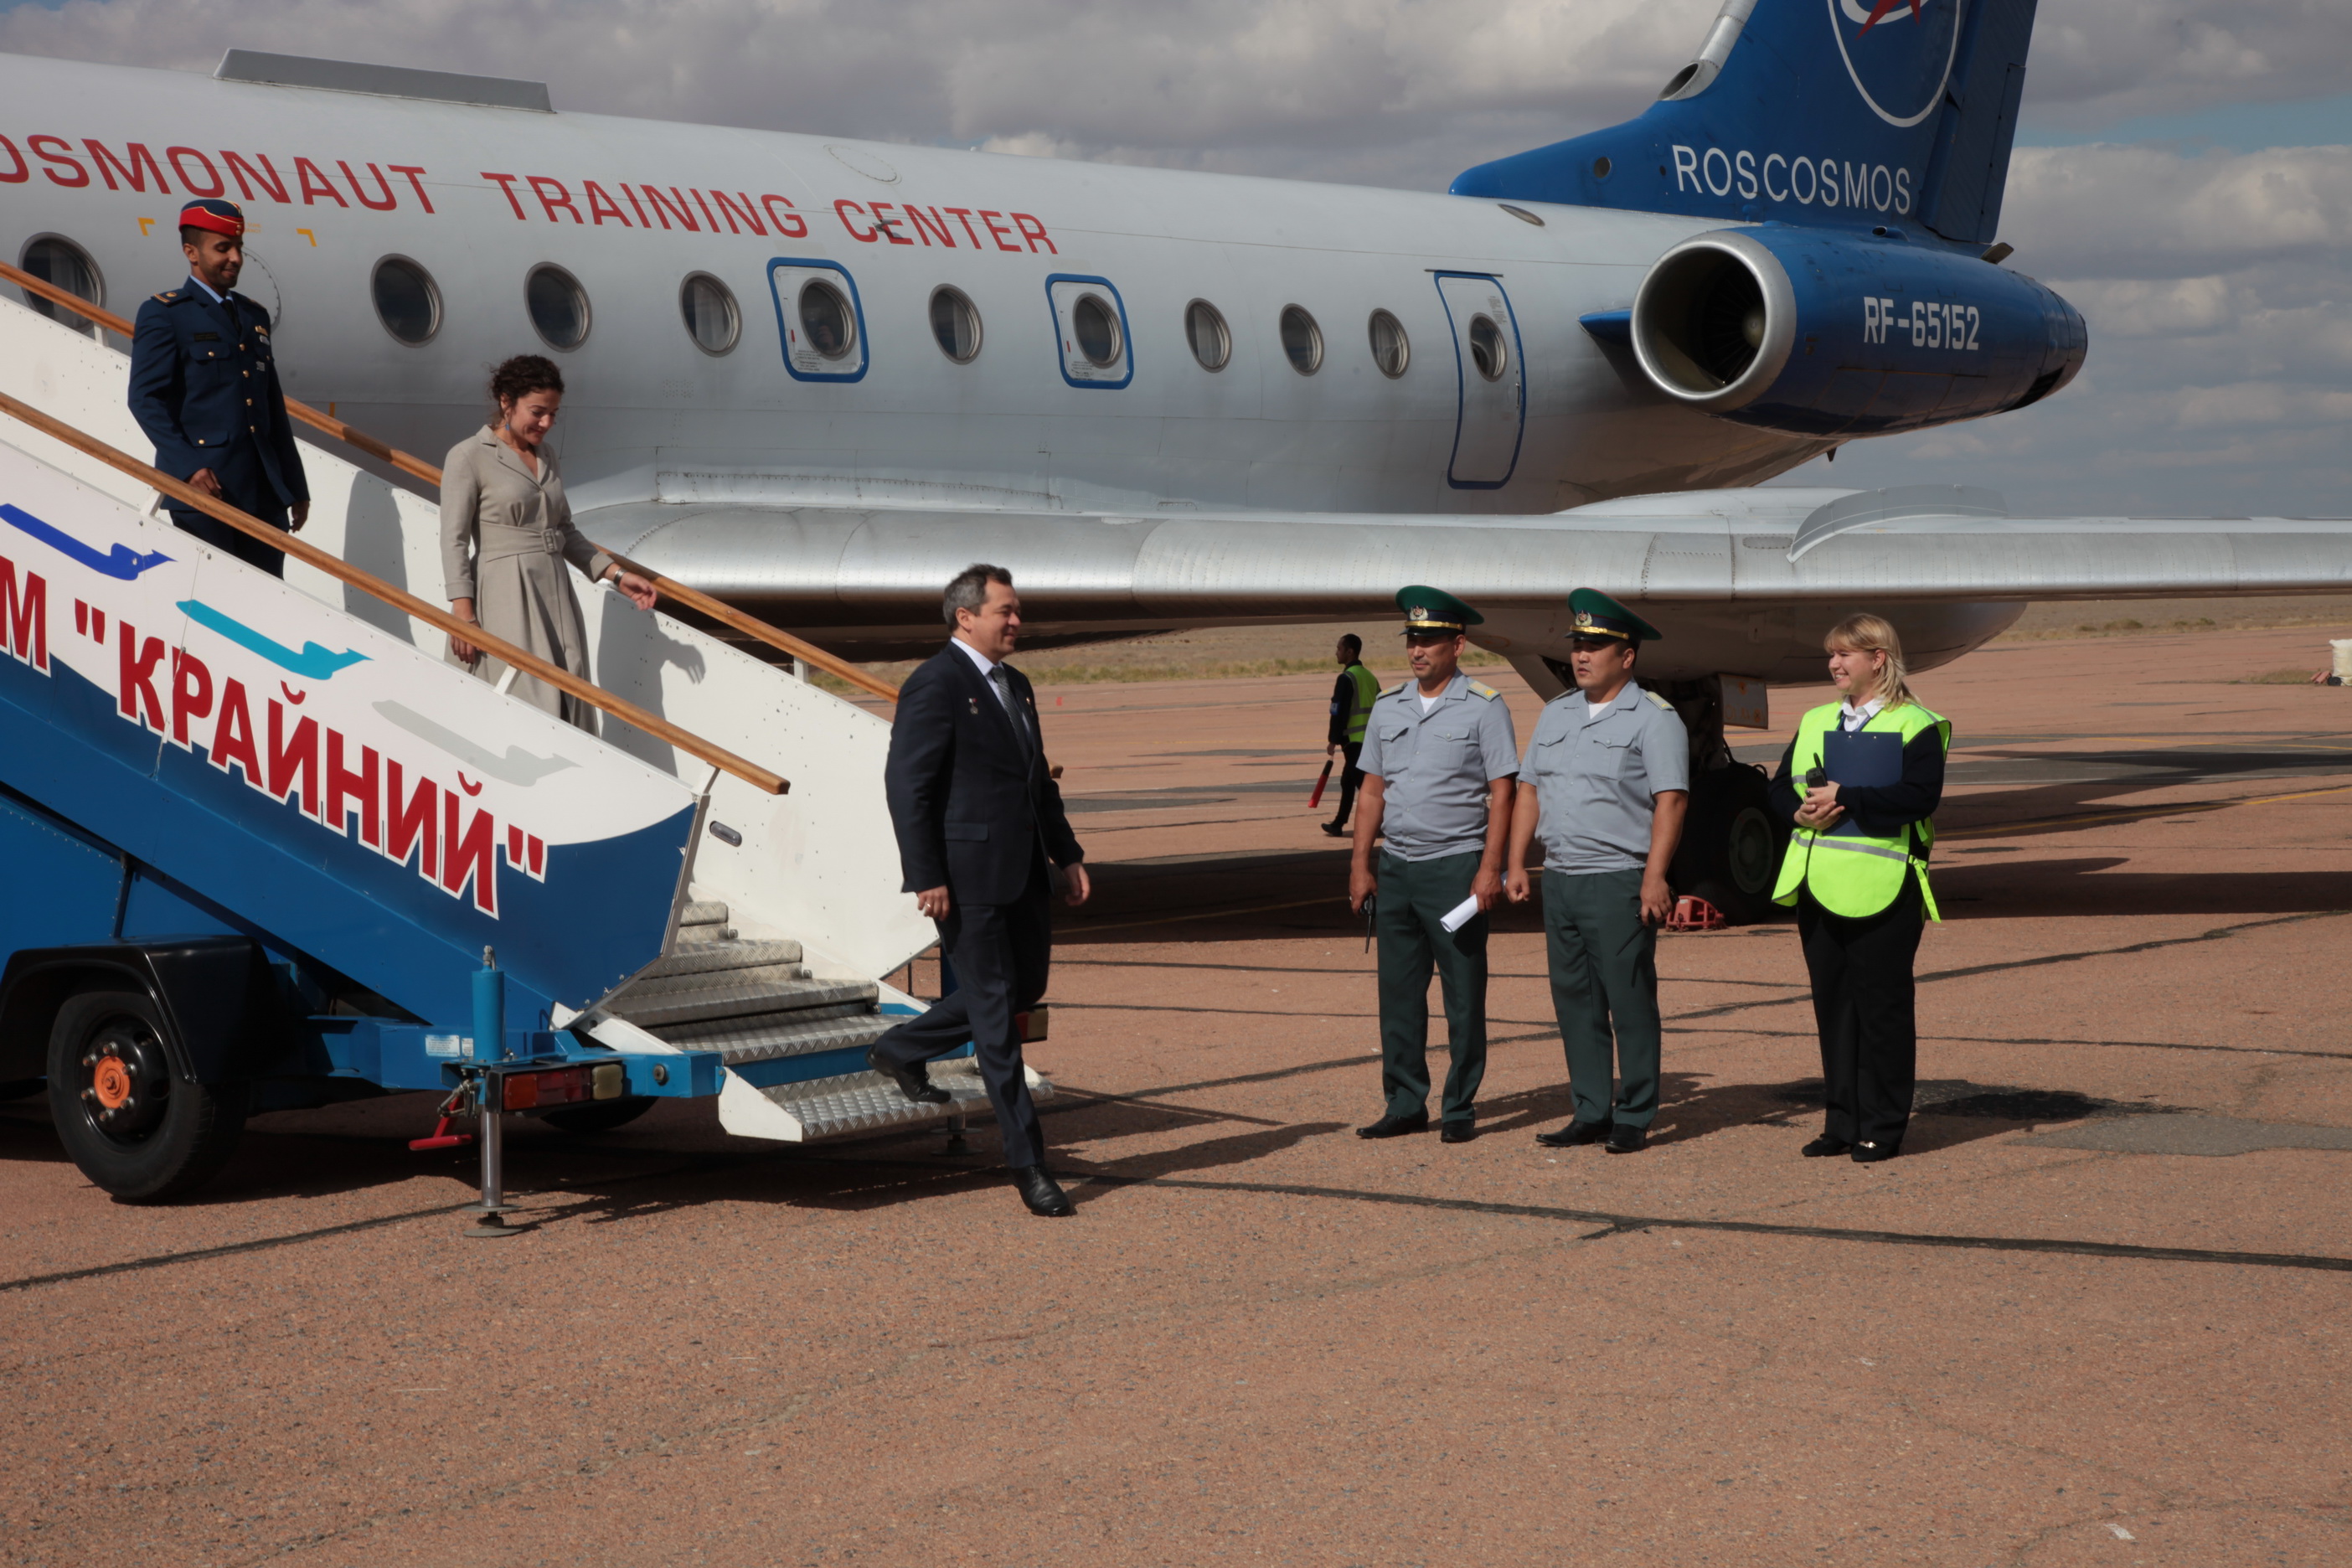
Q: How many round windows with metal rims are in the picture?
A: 11